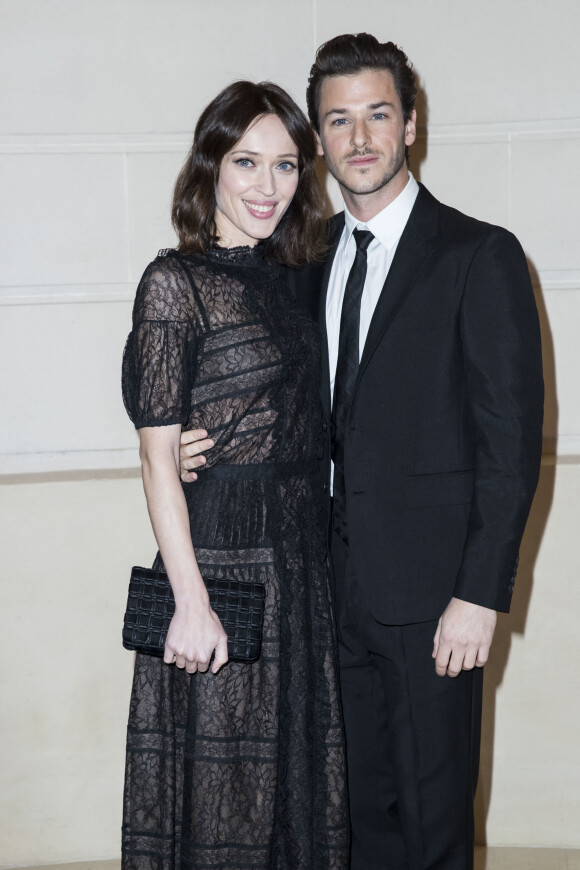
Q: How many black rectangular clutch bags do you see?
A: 1